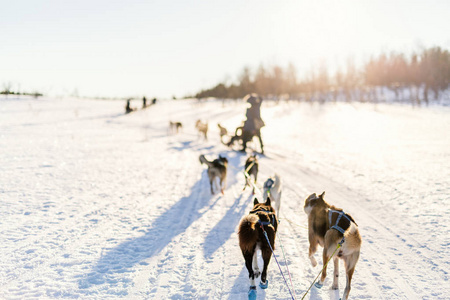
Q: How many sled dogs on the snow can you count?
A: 8